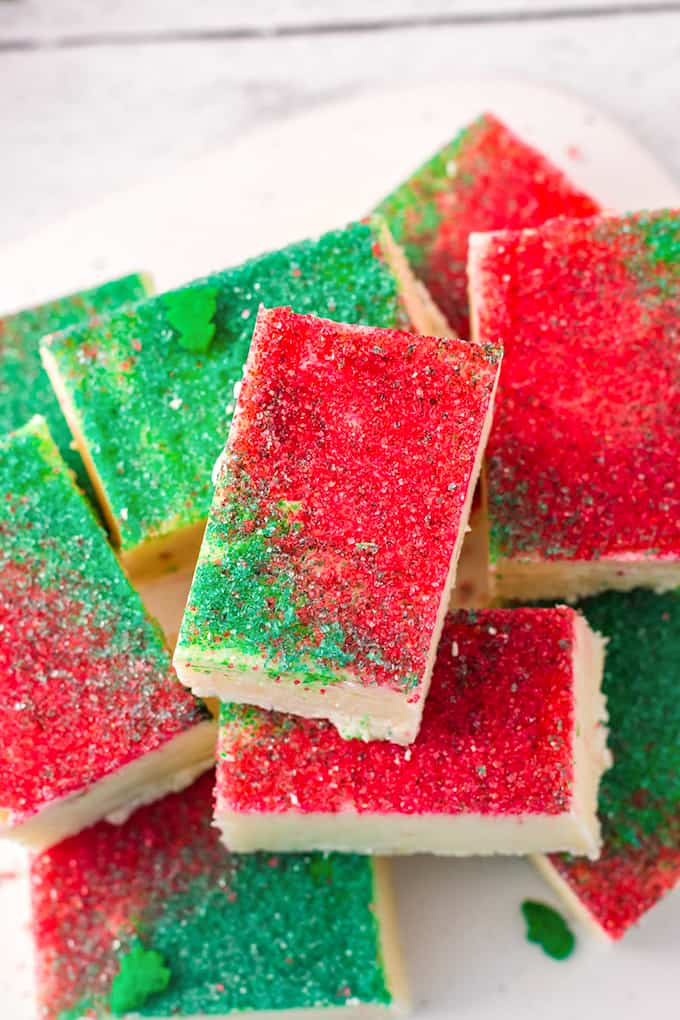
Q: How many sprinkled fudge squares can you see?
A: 9